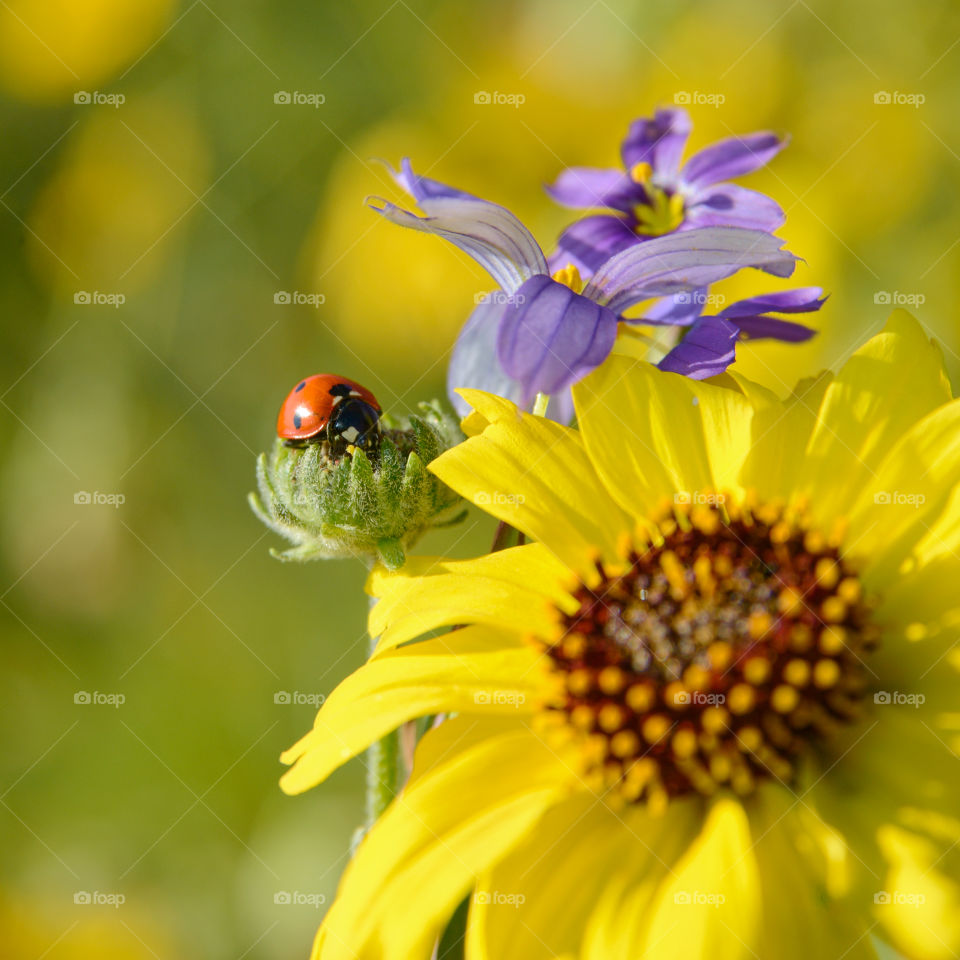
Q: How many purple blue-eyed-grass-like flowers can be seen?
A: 3